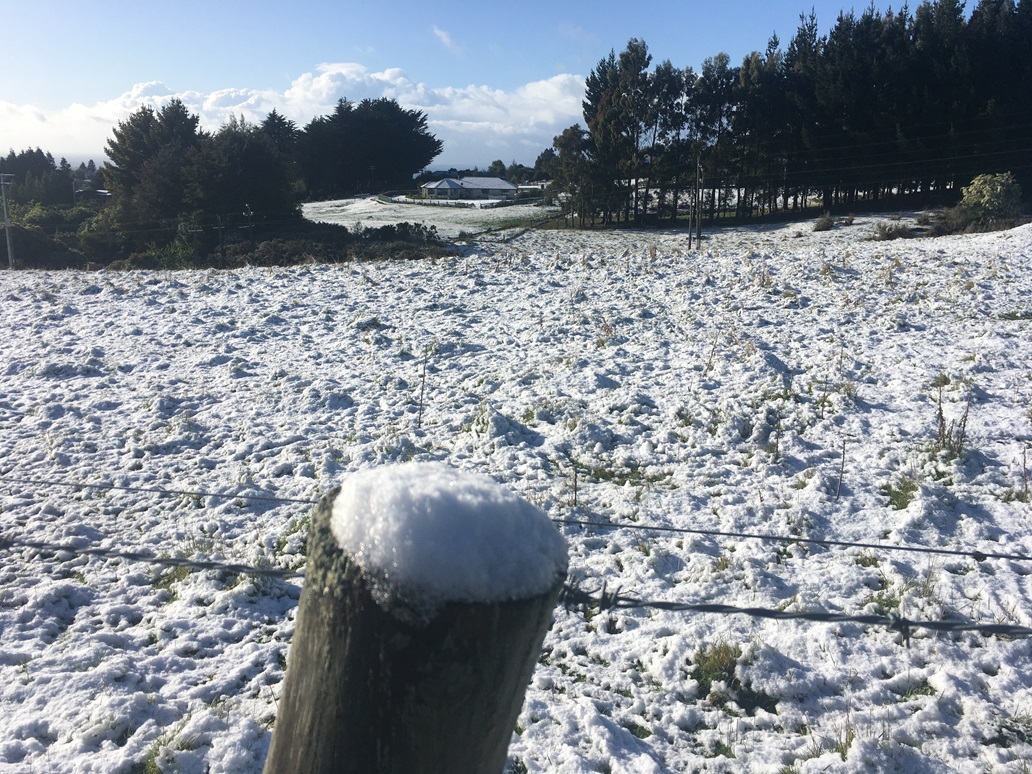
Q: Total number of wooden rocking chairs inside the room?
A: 0